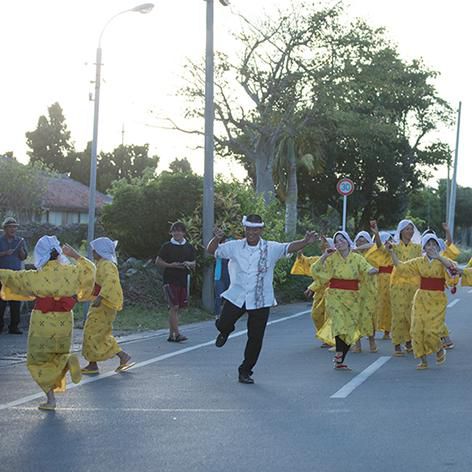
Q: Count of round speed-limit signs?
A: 1